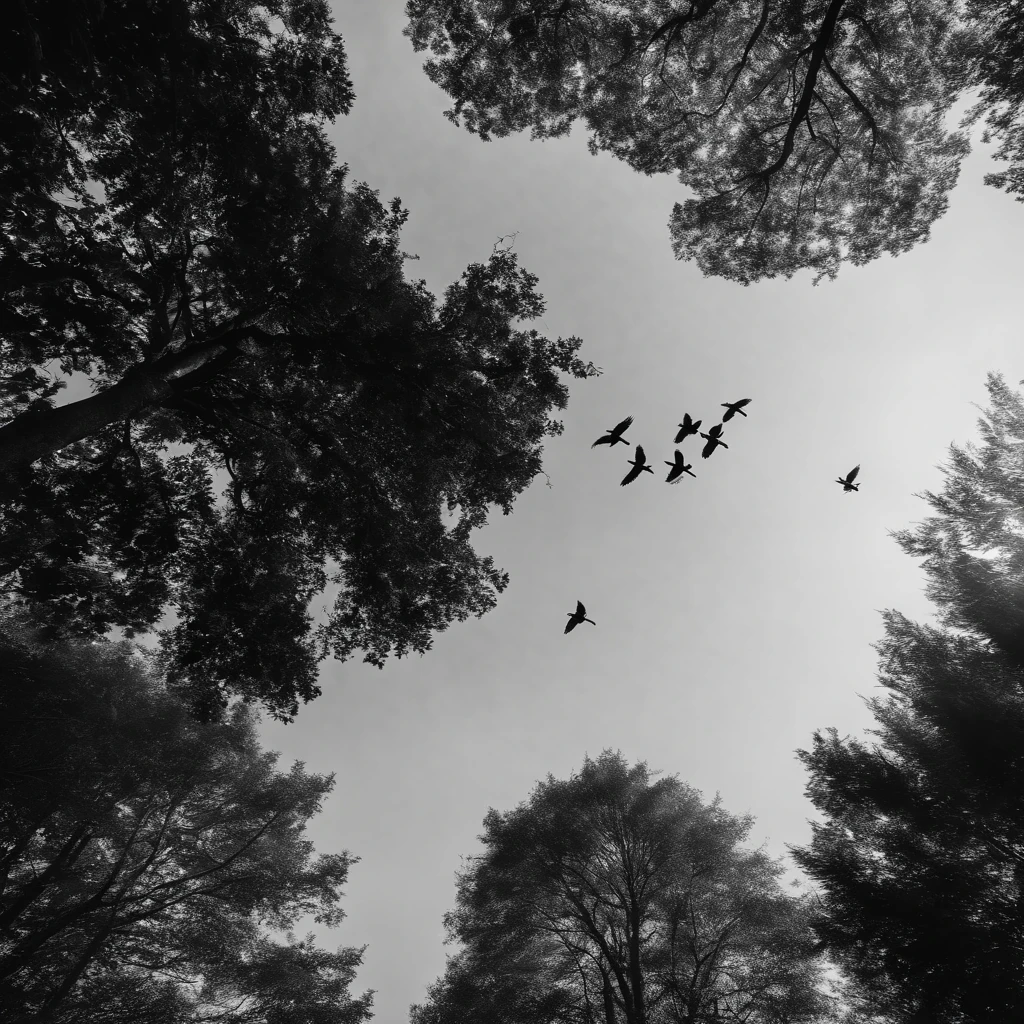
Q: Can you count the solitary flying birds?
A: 2